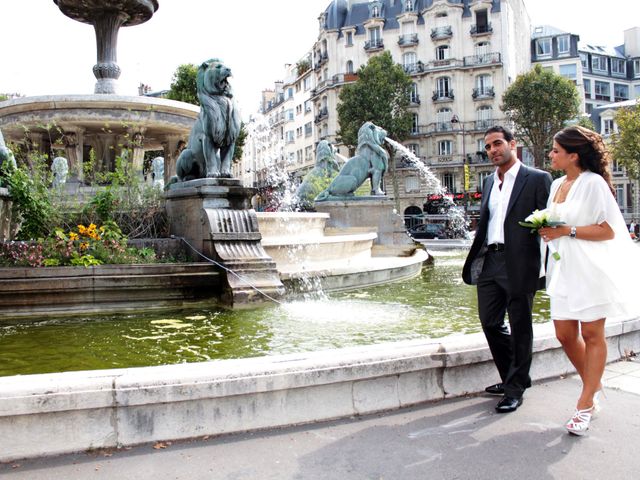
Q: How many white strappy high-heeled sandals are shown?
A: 2